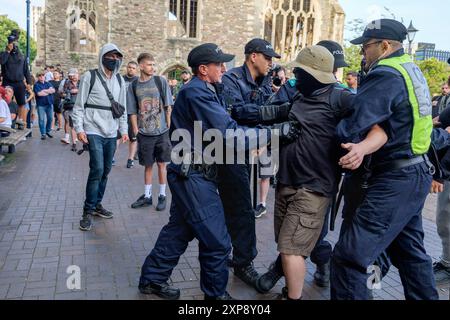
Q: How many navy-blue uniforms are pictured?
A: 4